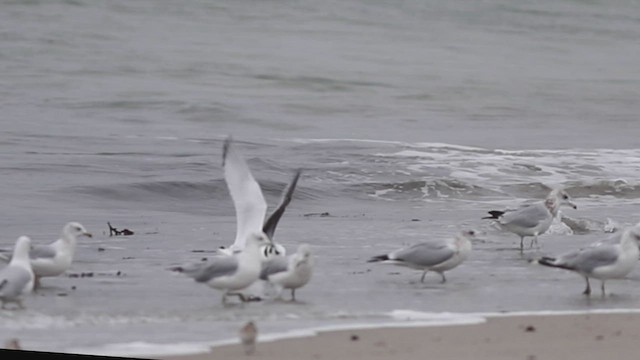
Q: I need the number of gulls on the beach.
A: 9